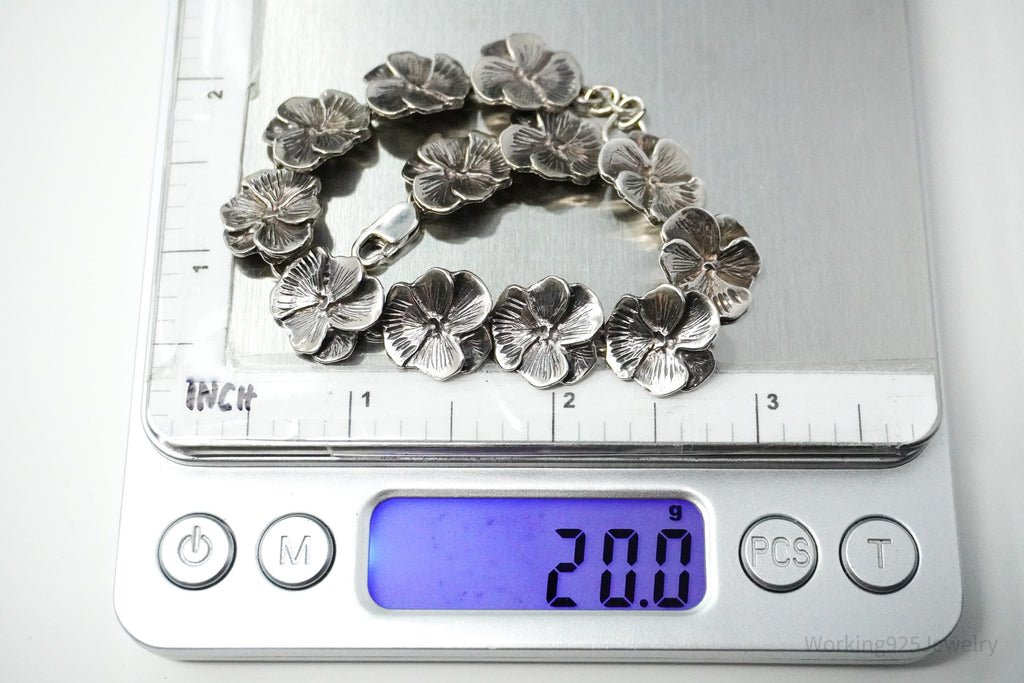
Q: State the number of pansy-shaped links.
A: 12